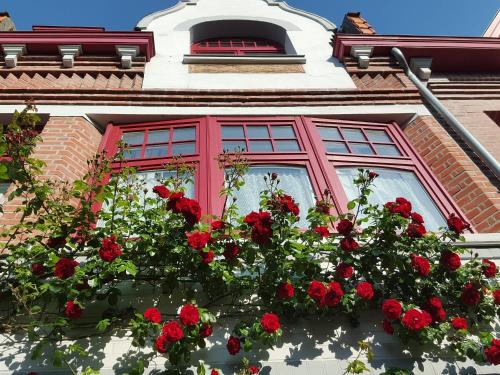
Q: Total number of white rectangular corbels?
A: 5